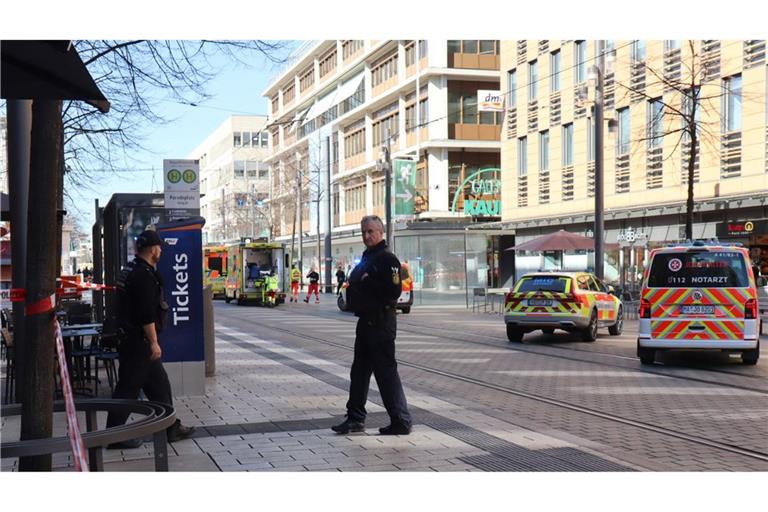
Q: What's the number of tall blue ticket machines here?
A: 1